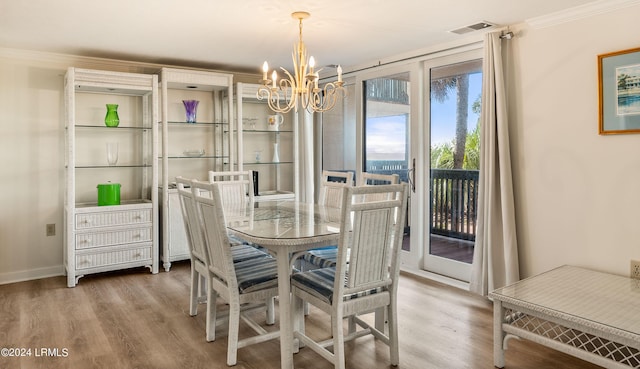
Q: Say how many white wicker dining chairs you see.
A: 6